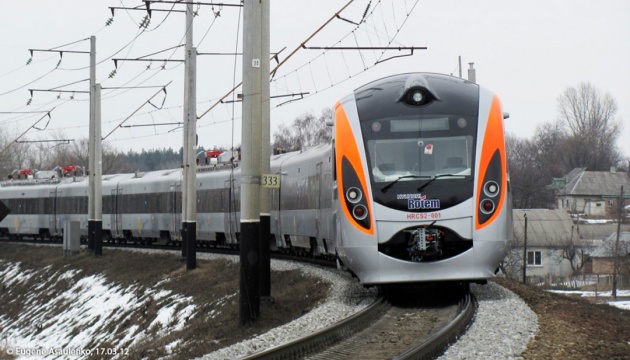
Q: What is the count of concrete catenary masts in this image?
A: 6